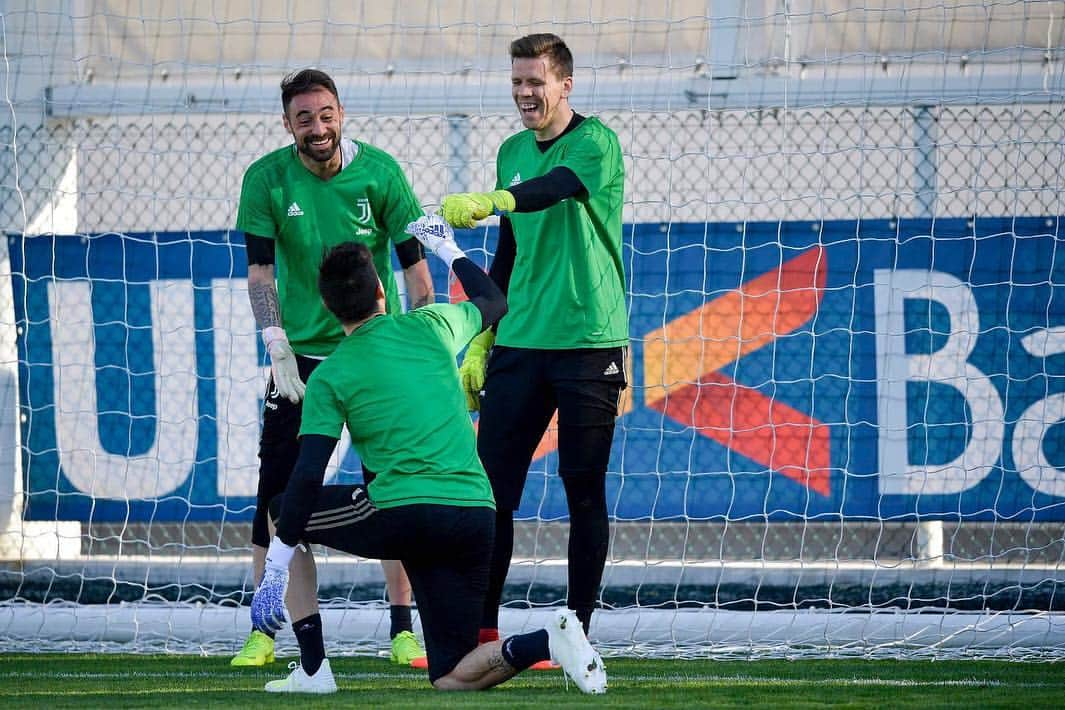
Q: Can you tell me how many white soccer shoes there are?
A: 2